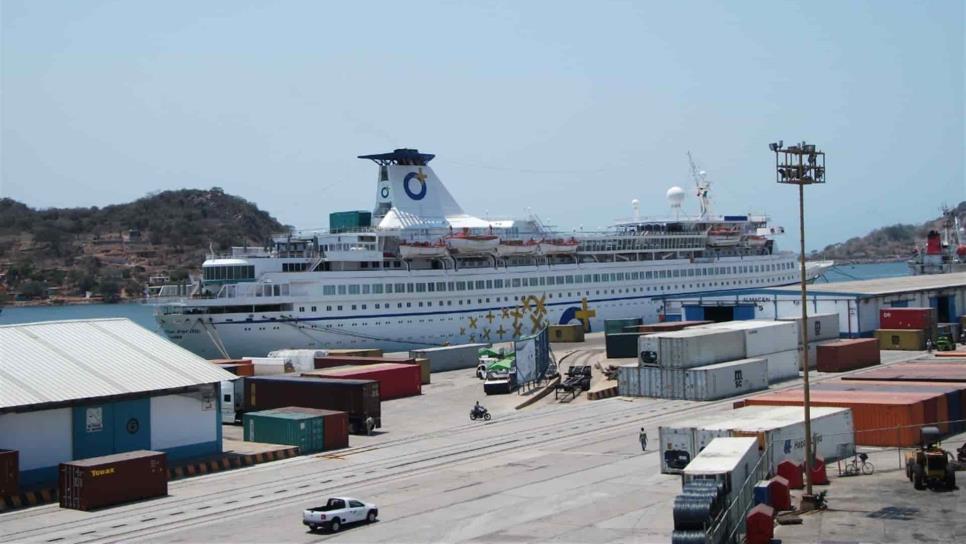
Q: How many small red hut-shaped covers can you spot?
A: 4